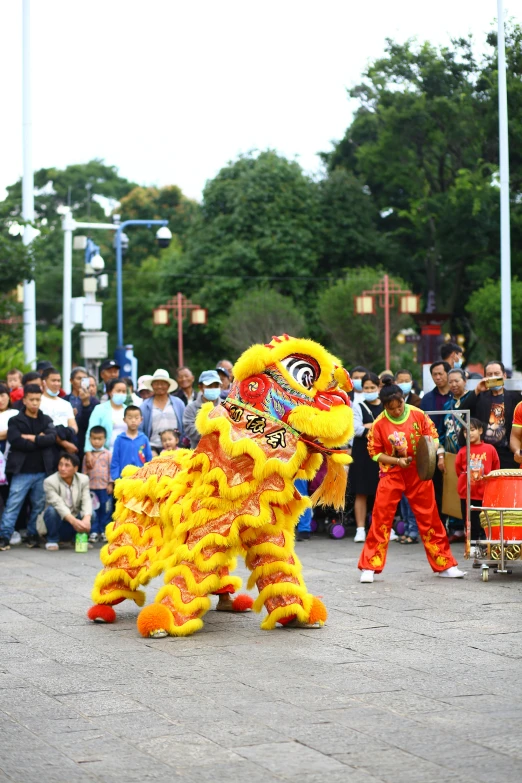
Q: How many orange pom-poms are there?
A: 2